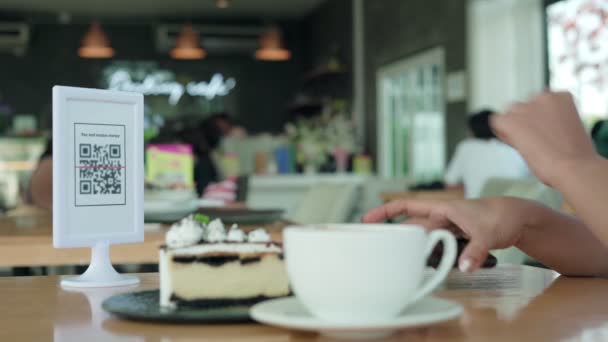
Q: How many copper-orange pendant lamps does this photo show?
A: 3